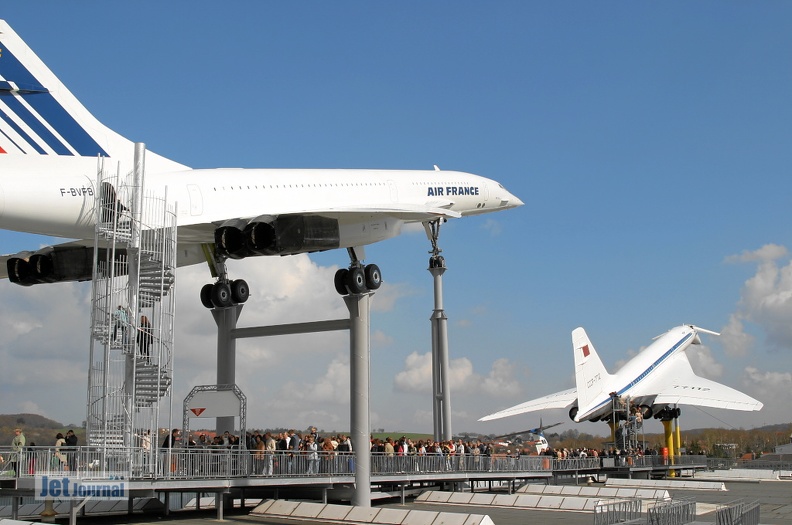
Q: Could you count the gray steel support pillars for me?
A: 3